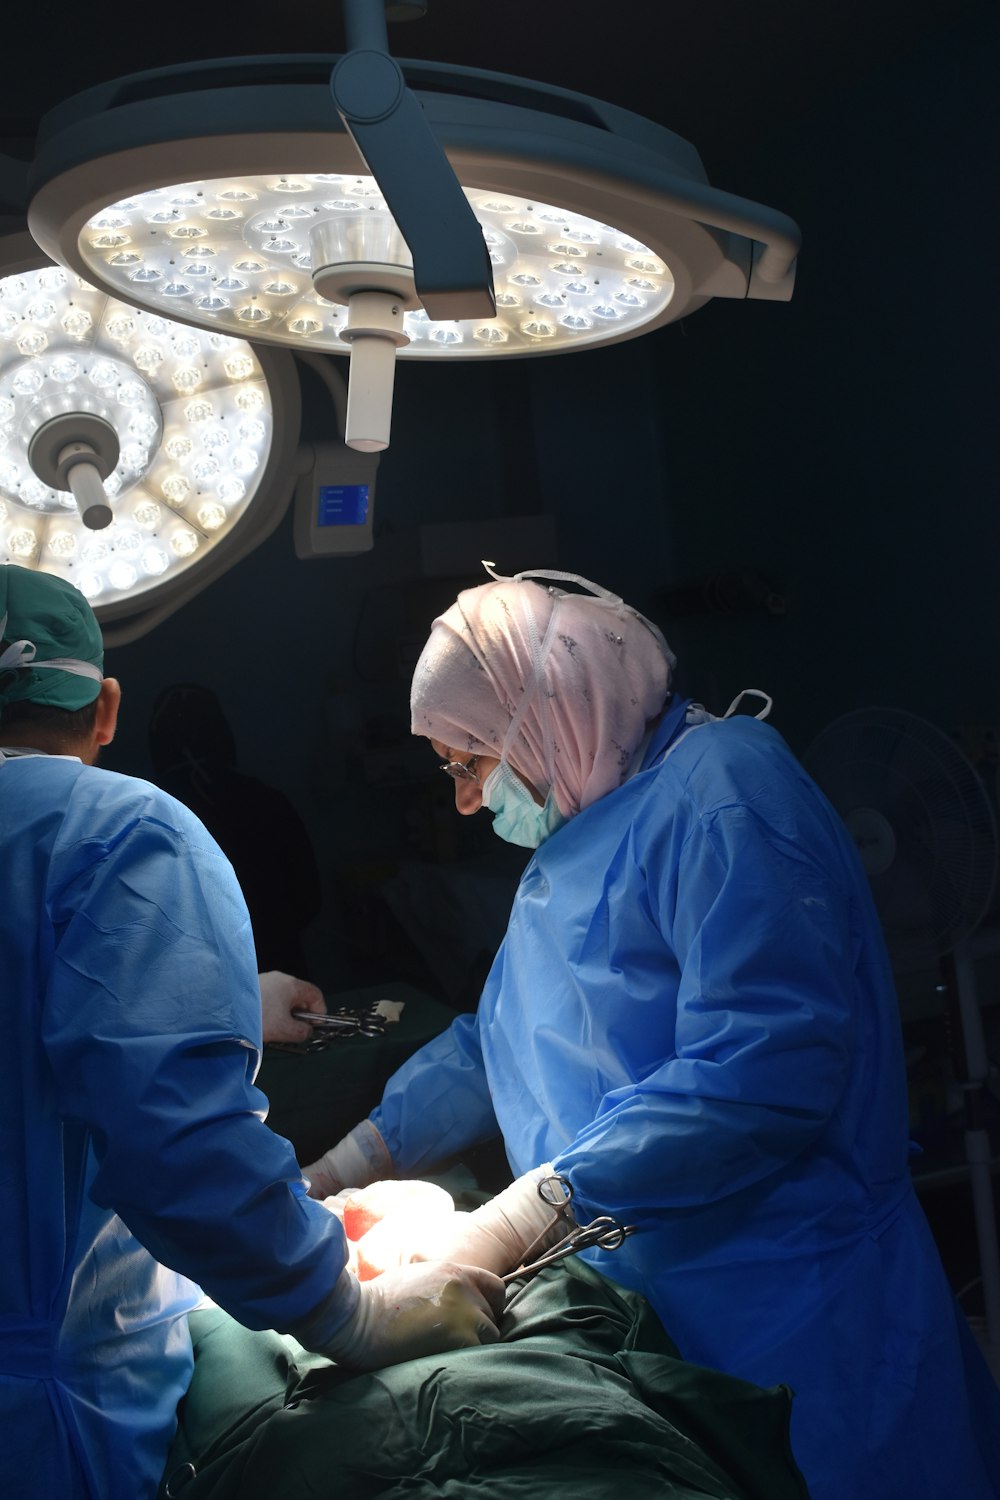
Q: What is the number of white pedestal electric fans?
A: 1